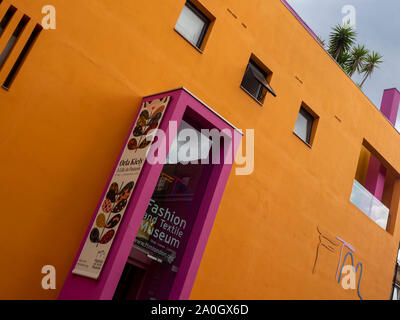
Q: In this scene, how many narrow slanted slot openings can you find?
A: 3